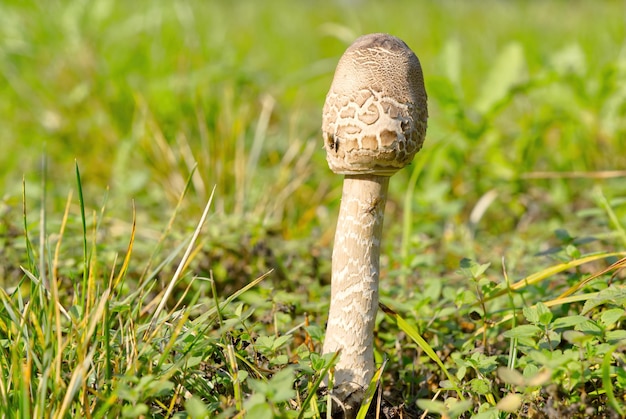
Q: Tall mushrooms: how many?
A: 1